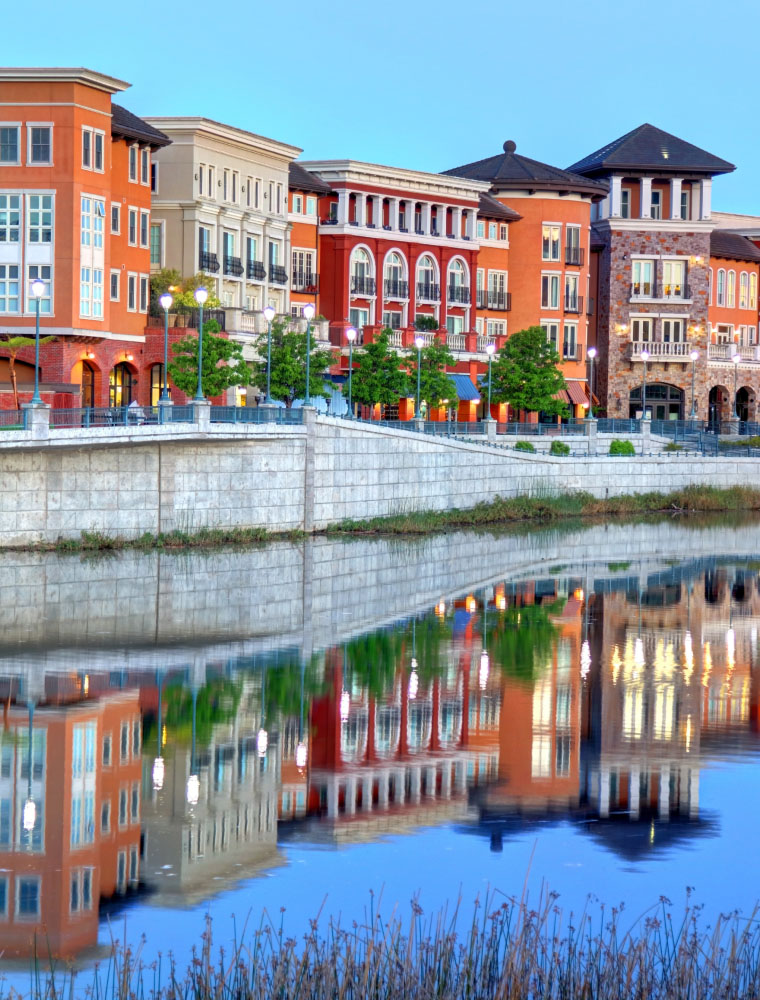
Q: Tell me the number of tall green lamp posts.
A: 12